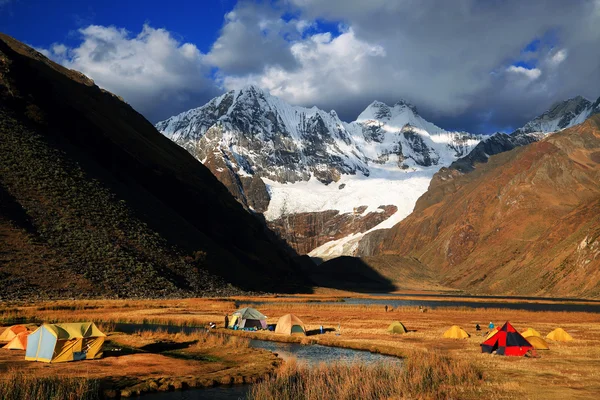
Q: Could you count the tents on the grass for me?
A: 12